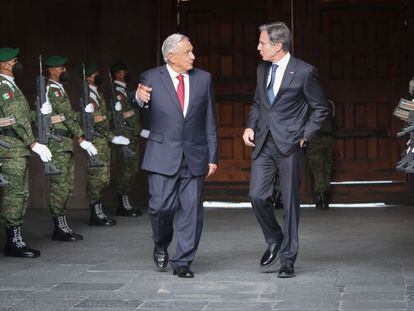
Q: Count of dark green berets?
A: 4